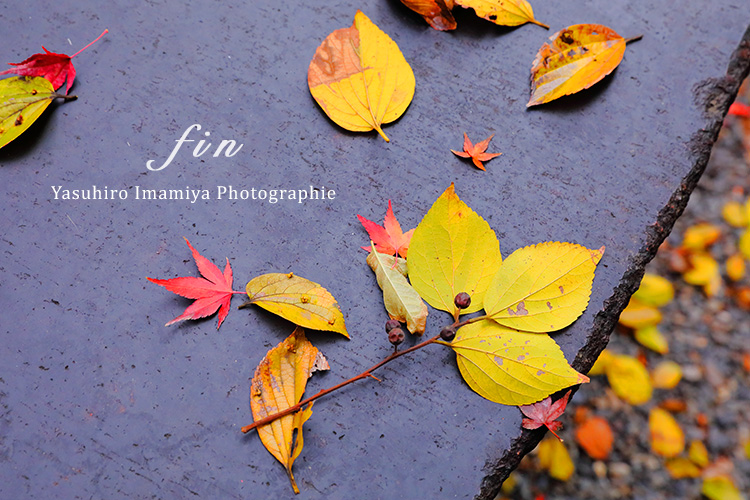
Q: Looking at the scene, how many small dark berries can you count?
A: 4